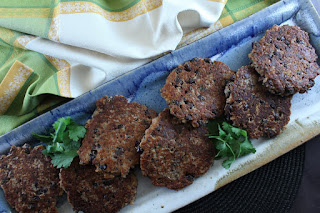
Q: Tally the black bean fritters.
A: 7